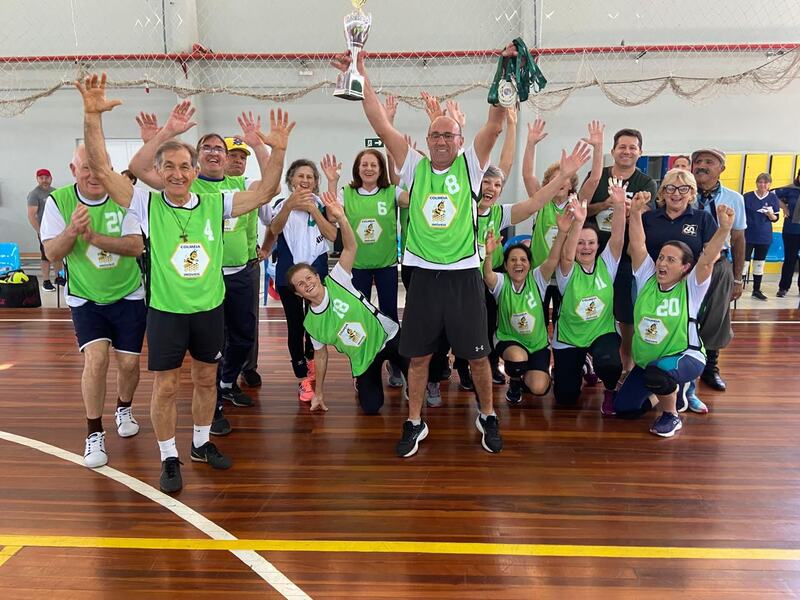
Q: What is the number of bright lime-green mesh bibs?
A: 12